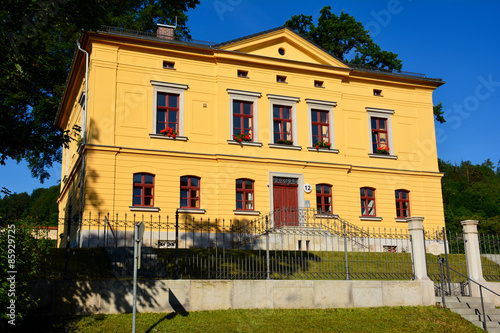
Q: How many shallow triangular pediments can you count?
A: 1